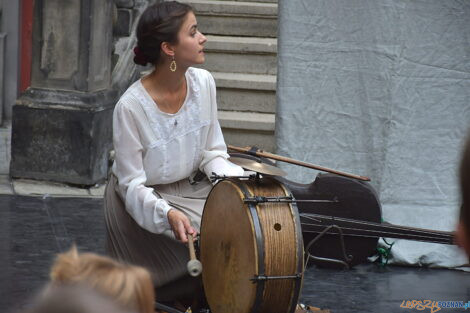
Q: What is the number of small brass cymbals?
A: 1